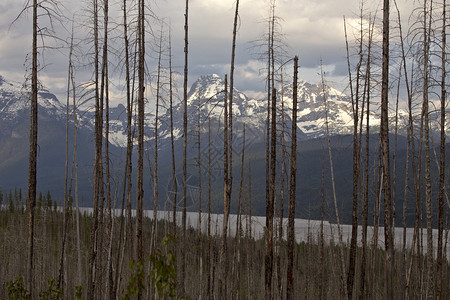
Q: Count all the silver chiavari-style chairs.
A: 0